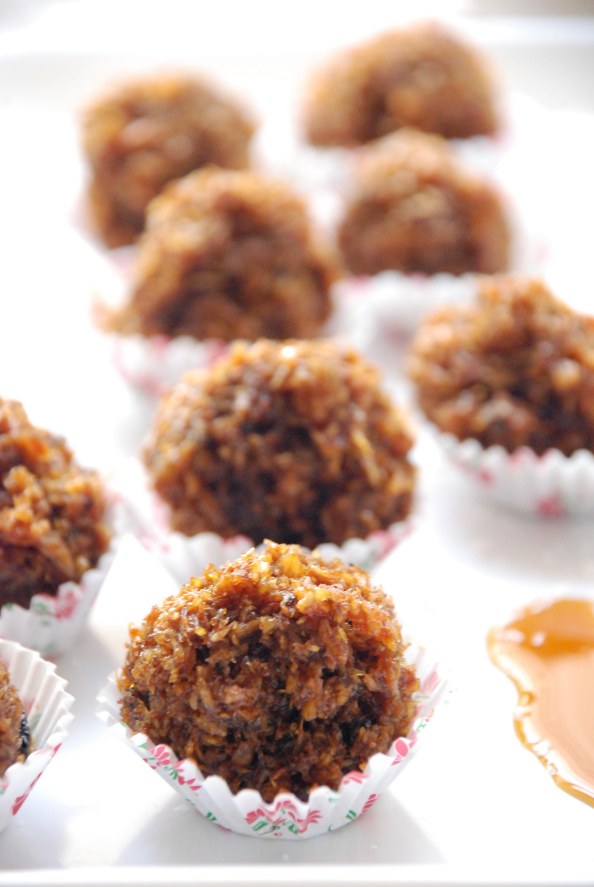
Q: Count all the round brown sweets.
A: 9